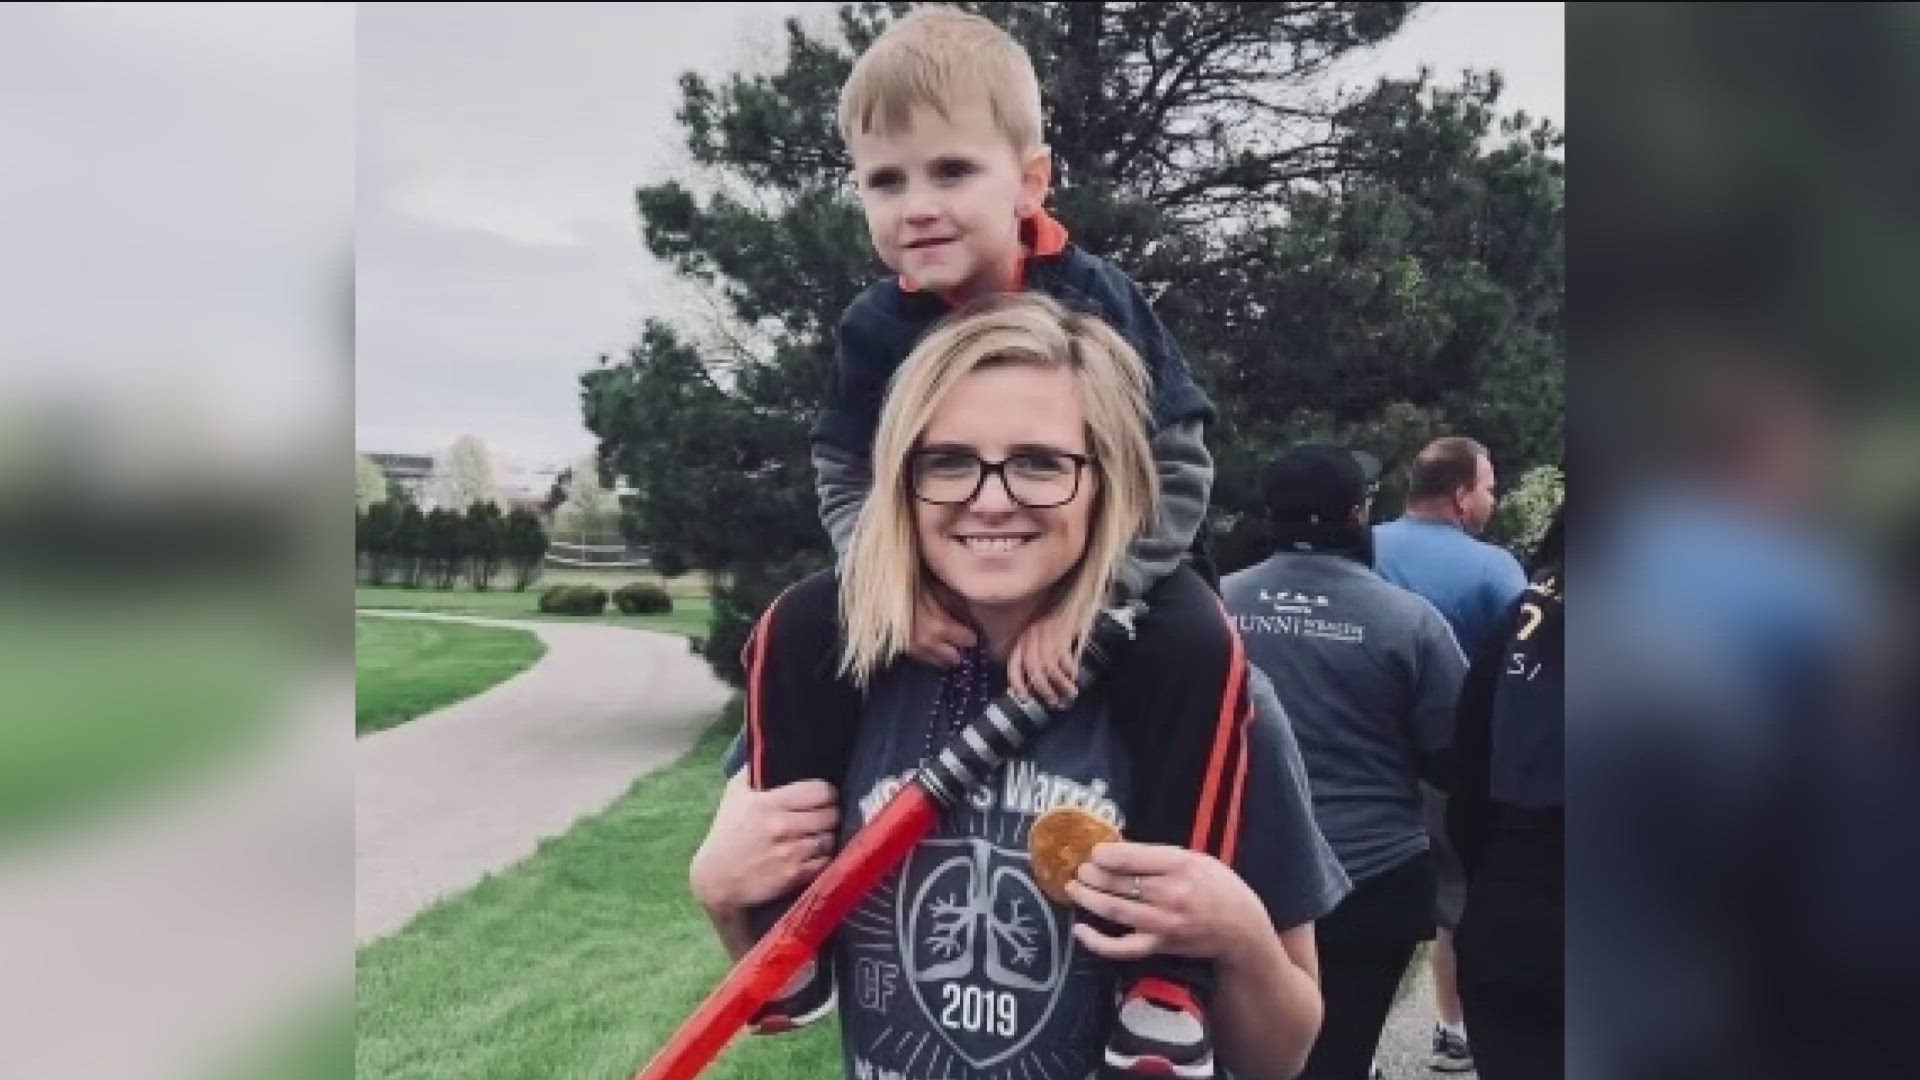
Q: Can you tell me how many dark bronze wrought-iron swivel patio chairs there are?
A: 0